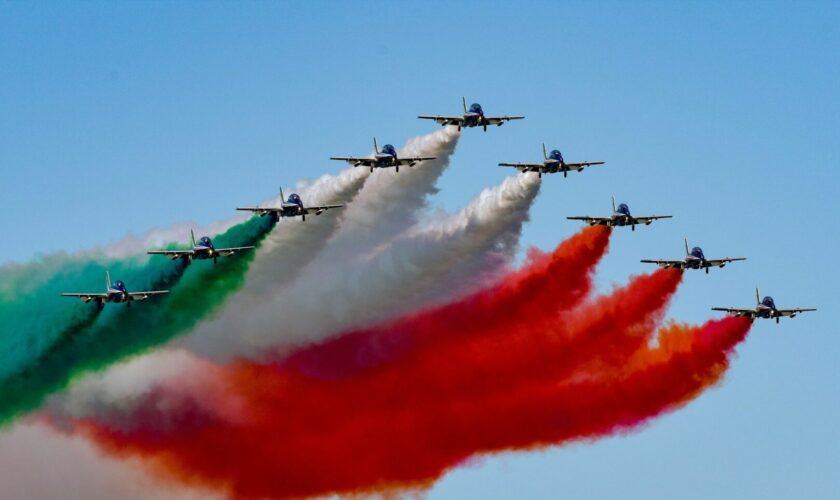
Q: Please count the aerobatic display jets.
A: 9